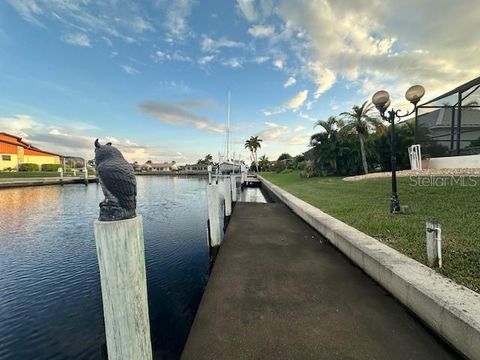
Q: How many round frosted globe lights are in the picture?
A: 2